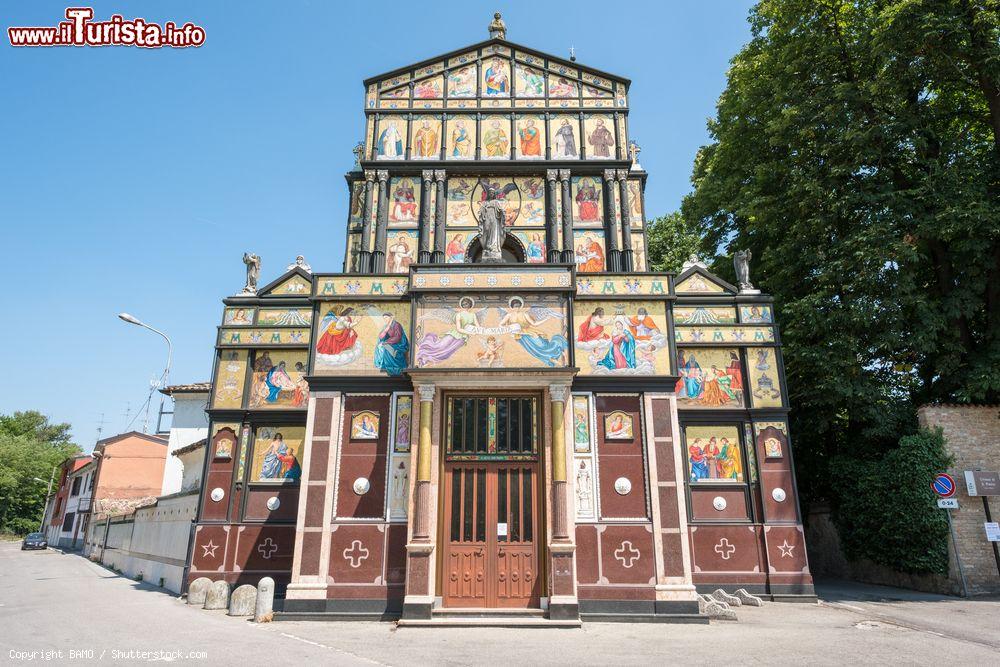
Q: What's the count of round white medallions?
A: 6